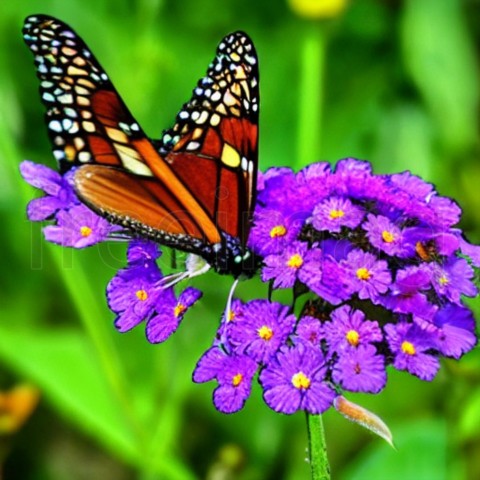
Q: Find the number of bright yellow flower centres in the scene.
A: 15